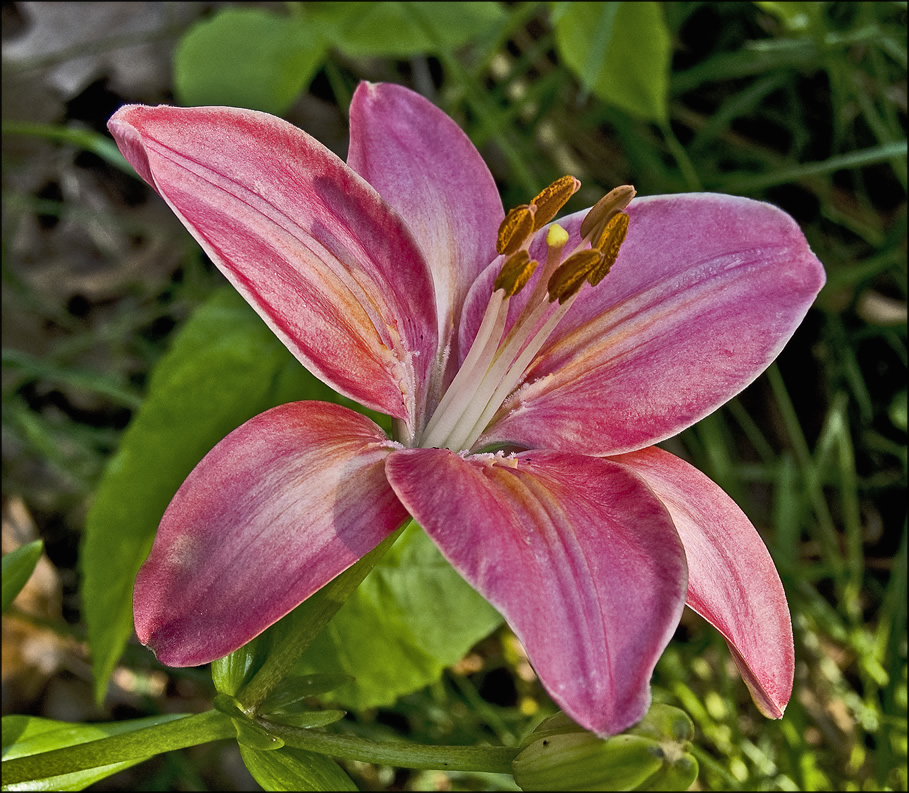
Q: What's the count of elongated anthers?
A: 6